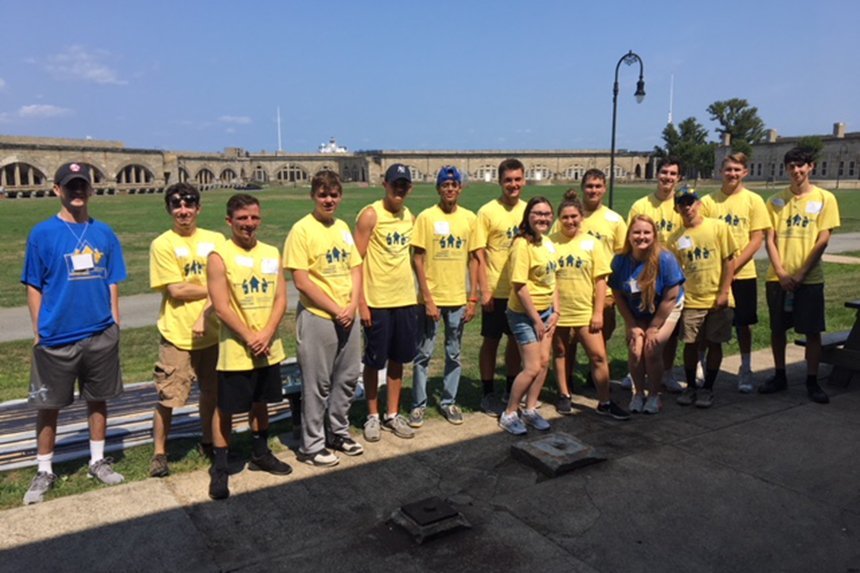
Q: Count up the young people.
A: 15